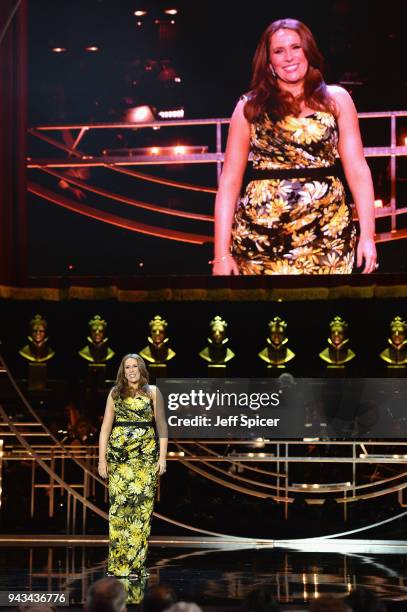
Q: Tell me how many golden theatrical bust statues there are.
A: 7